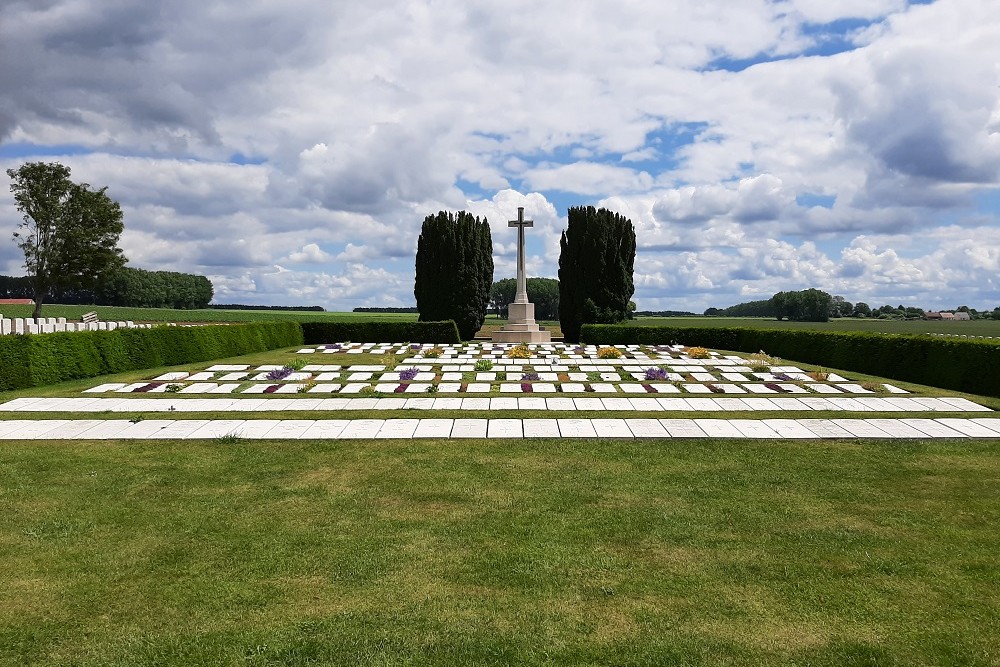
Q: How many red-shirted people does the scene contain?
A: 0